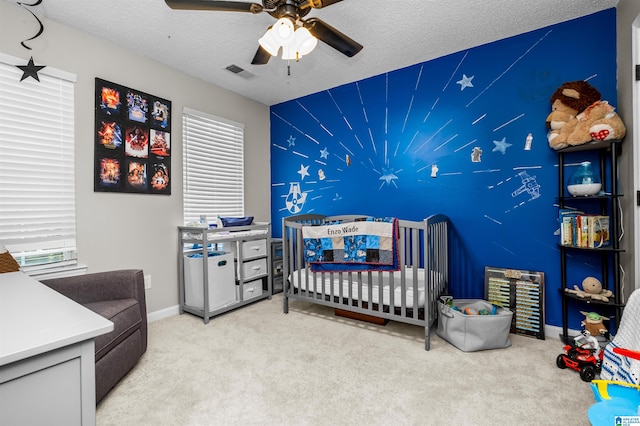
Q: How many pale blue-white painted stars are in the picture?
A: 6